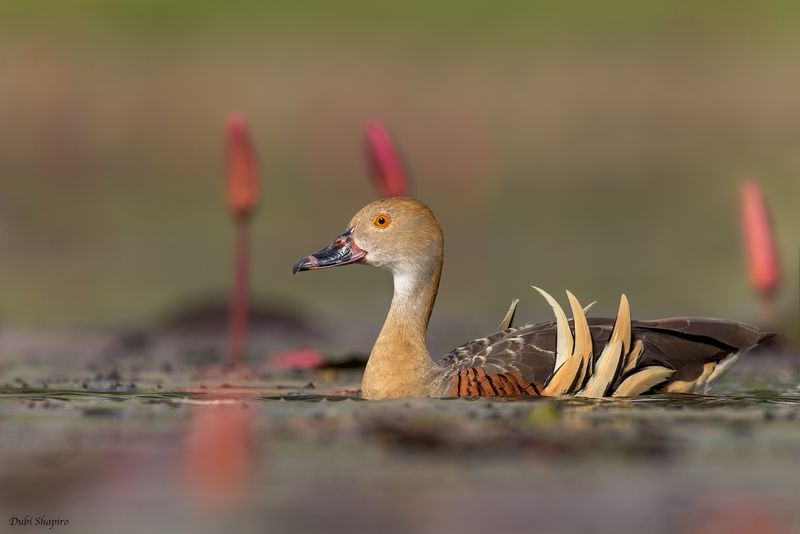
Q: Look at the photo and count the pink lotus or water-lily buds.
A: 3